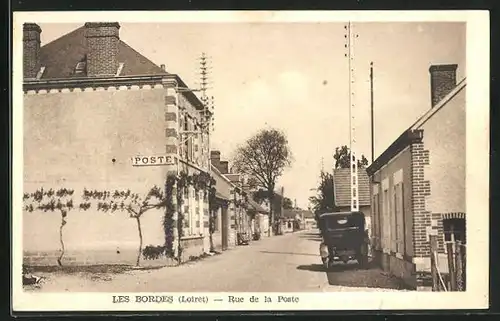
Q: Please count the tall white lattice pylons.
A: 1